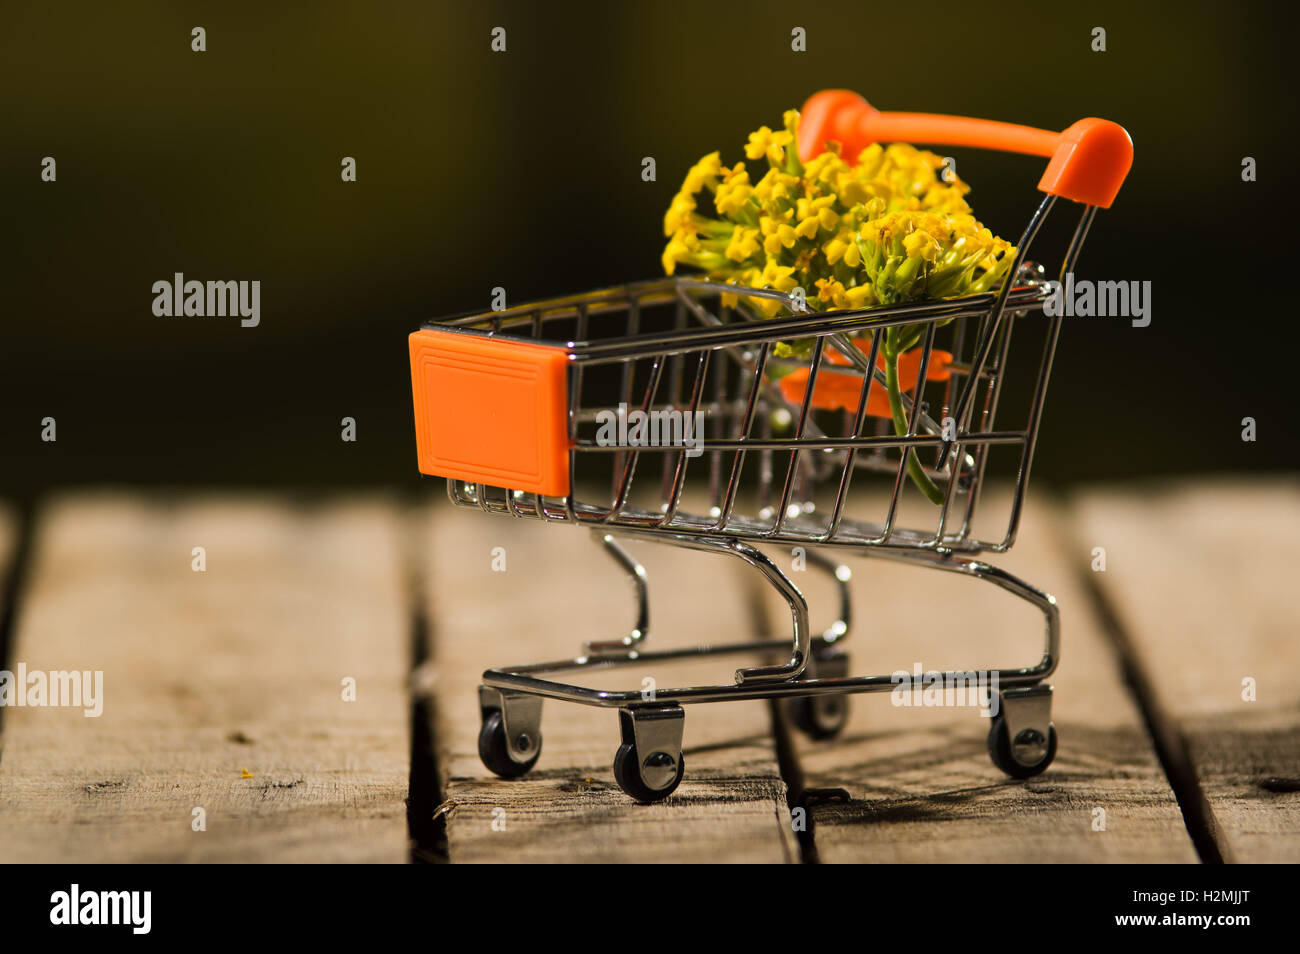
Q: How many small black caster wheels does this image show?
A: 4